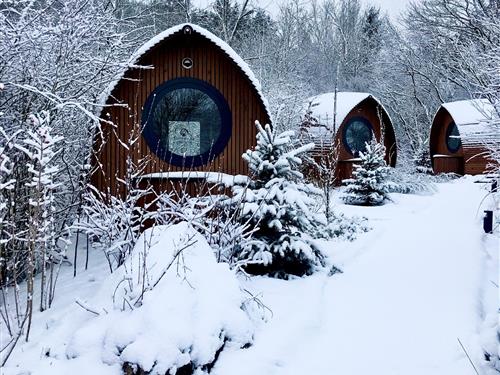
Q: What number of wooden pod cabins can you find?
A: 3